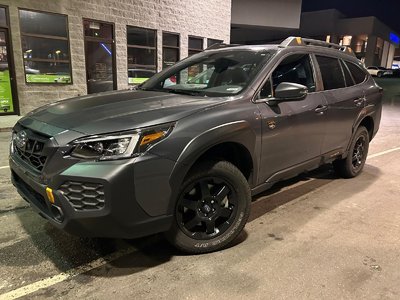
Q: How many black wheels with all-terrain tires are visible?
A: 2